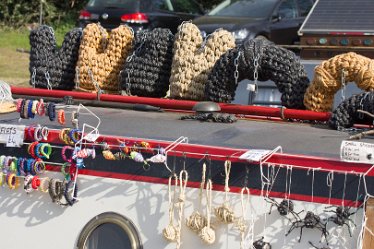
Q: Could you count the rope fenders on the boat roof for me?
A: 7